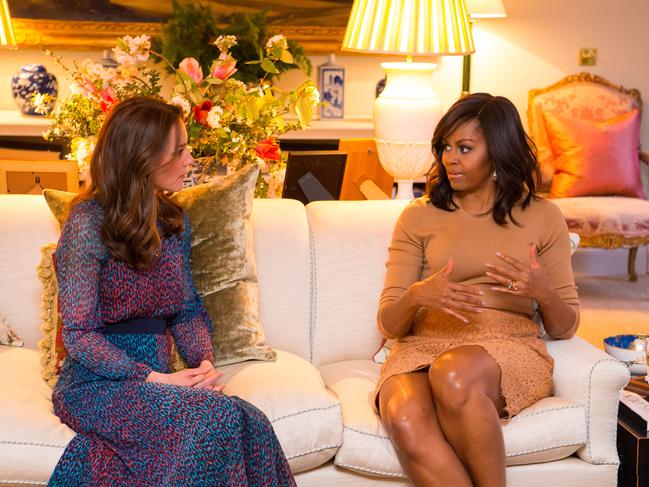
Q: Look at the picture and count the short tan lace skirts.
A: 1